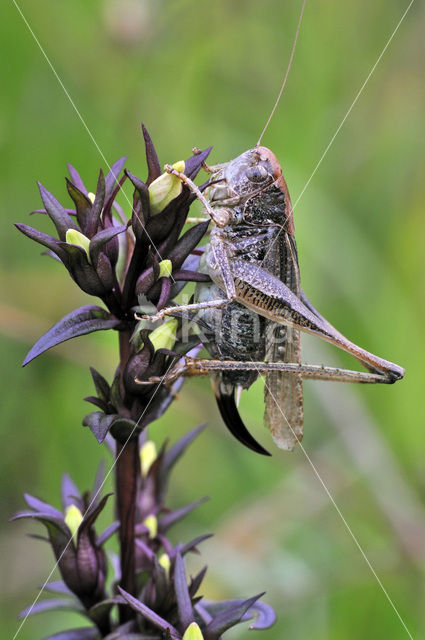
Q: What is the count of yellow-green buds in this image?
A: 10